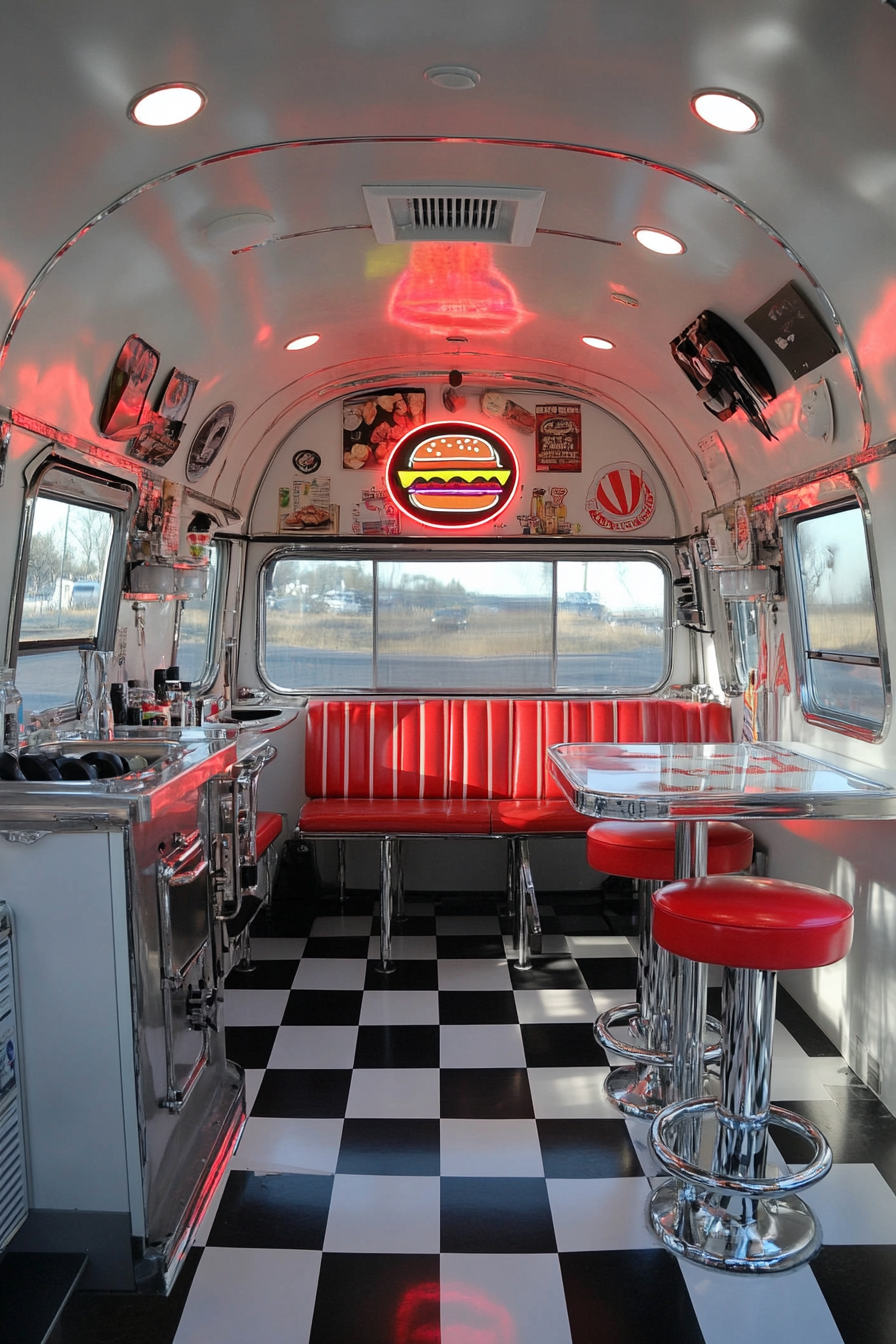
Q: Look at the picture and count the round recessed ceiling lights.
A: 5